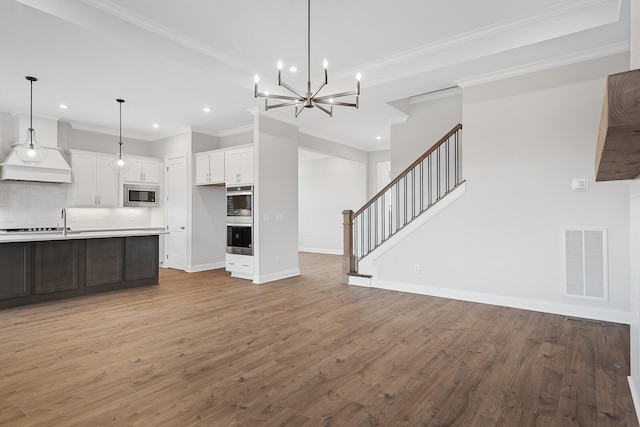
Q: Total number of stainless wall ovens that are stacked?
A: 2